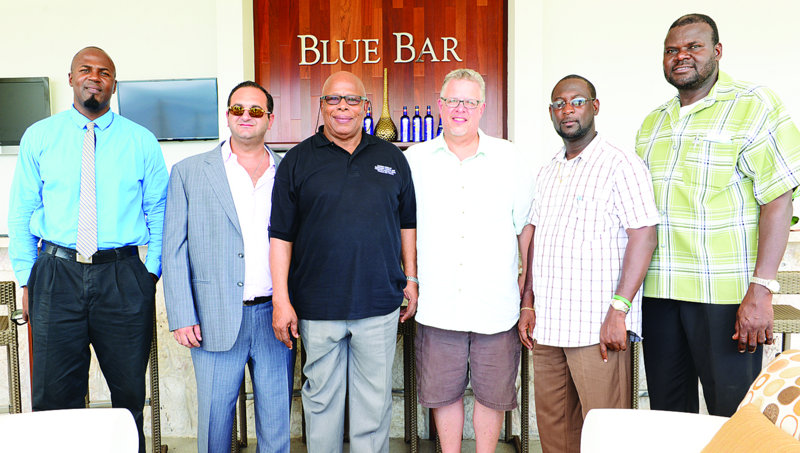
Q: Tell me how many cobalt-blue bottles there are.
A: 5